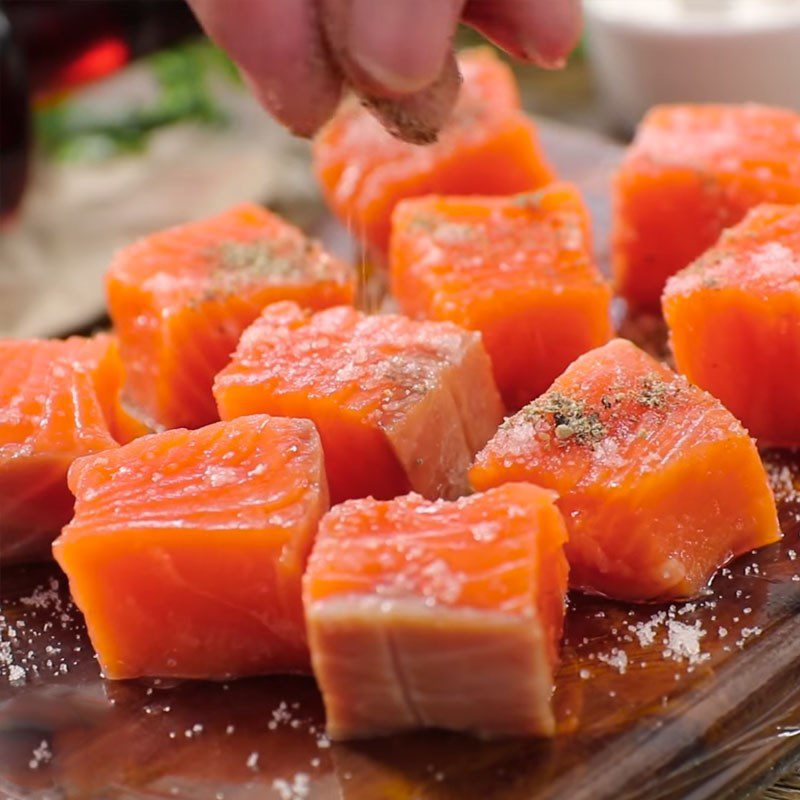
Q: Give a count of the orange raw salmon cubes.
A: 10